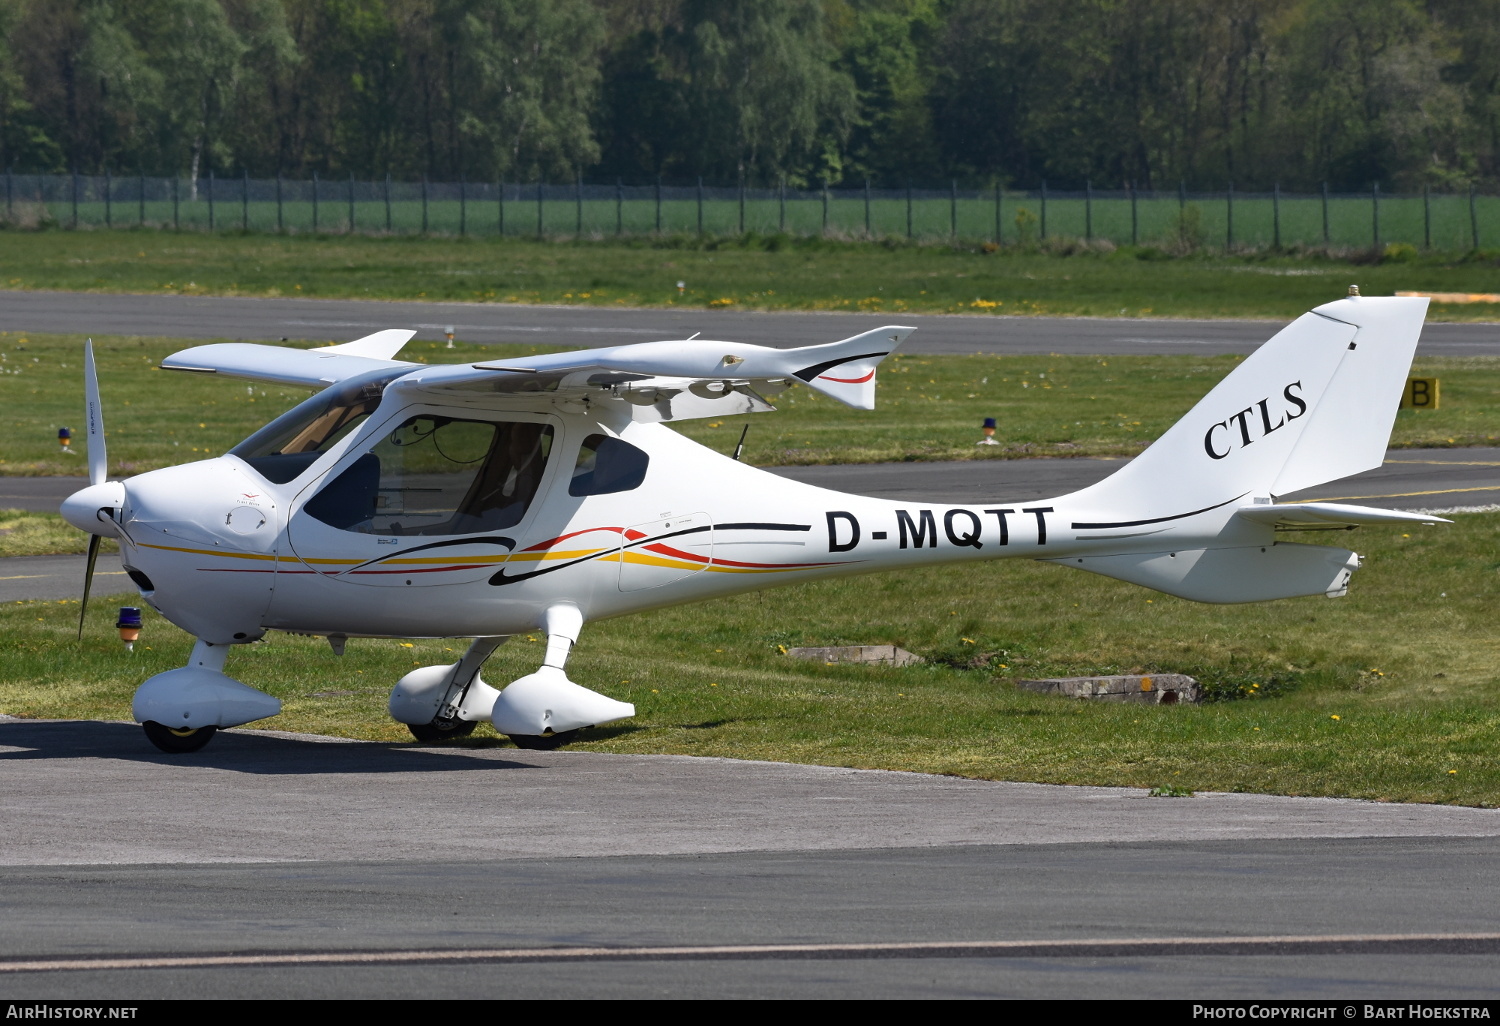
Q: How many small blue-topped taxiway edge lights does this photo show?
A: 3